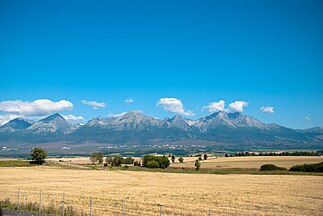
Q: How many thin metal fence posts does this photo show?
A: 7